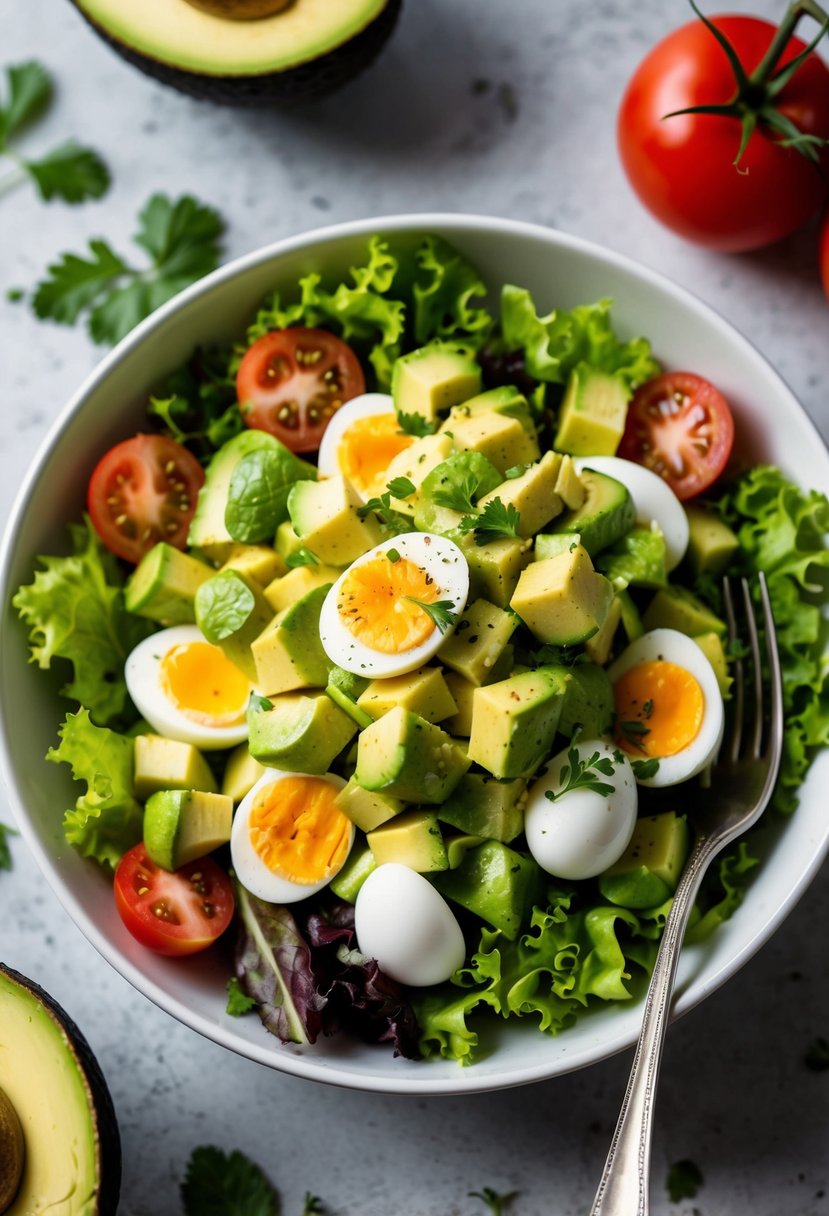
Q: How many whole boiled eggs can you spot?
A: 2